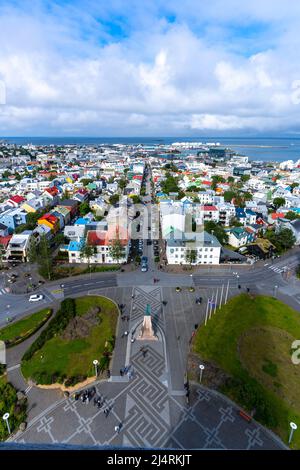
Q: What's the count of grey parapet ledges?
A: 1